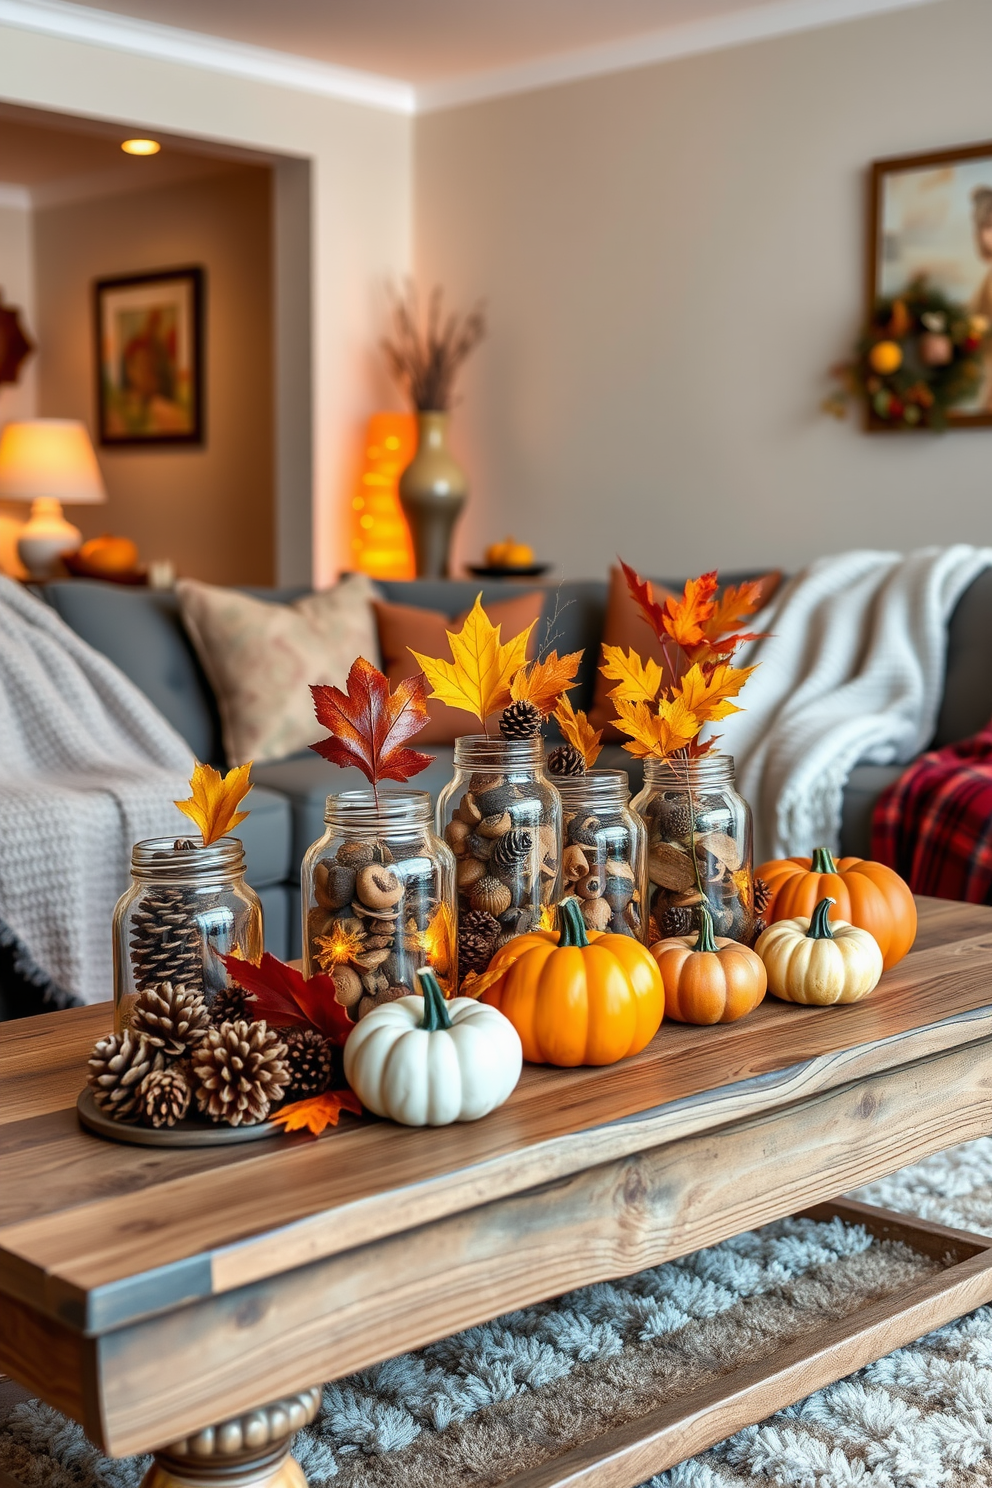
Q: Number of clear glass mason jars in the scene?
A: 5